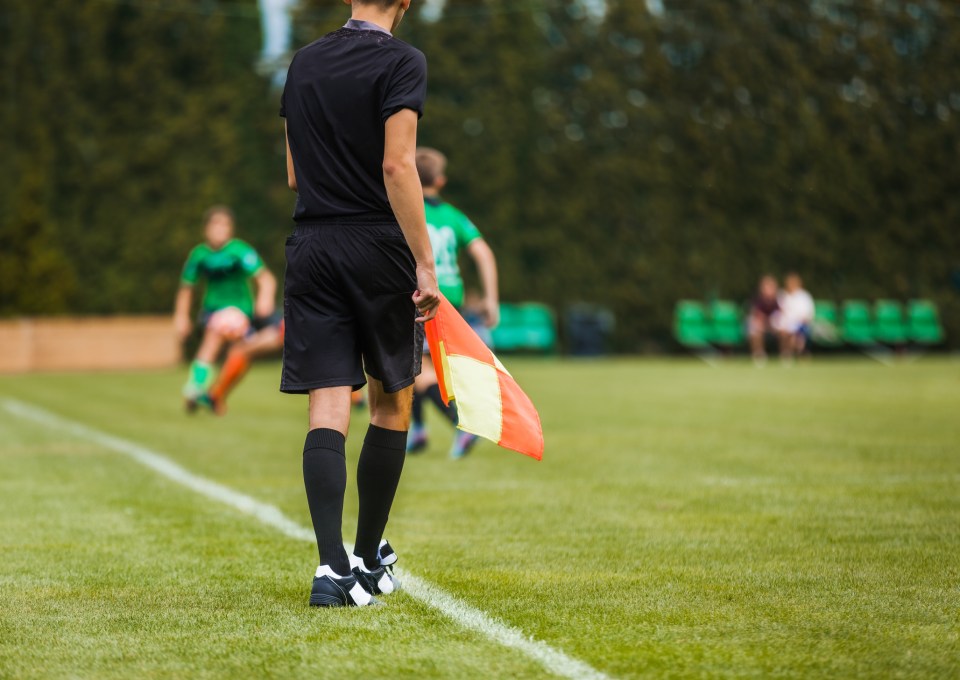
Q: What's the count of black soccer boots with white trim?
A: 2